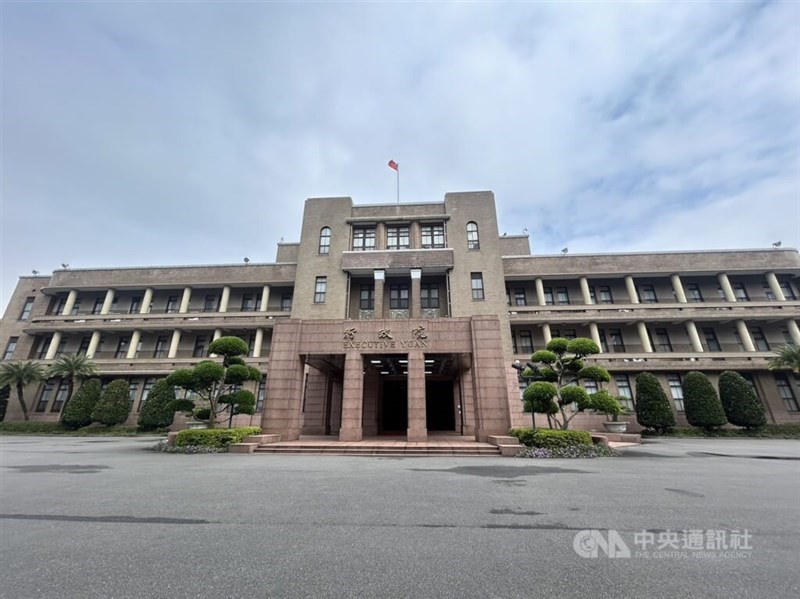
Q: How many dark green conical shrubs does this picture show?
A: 6